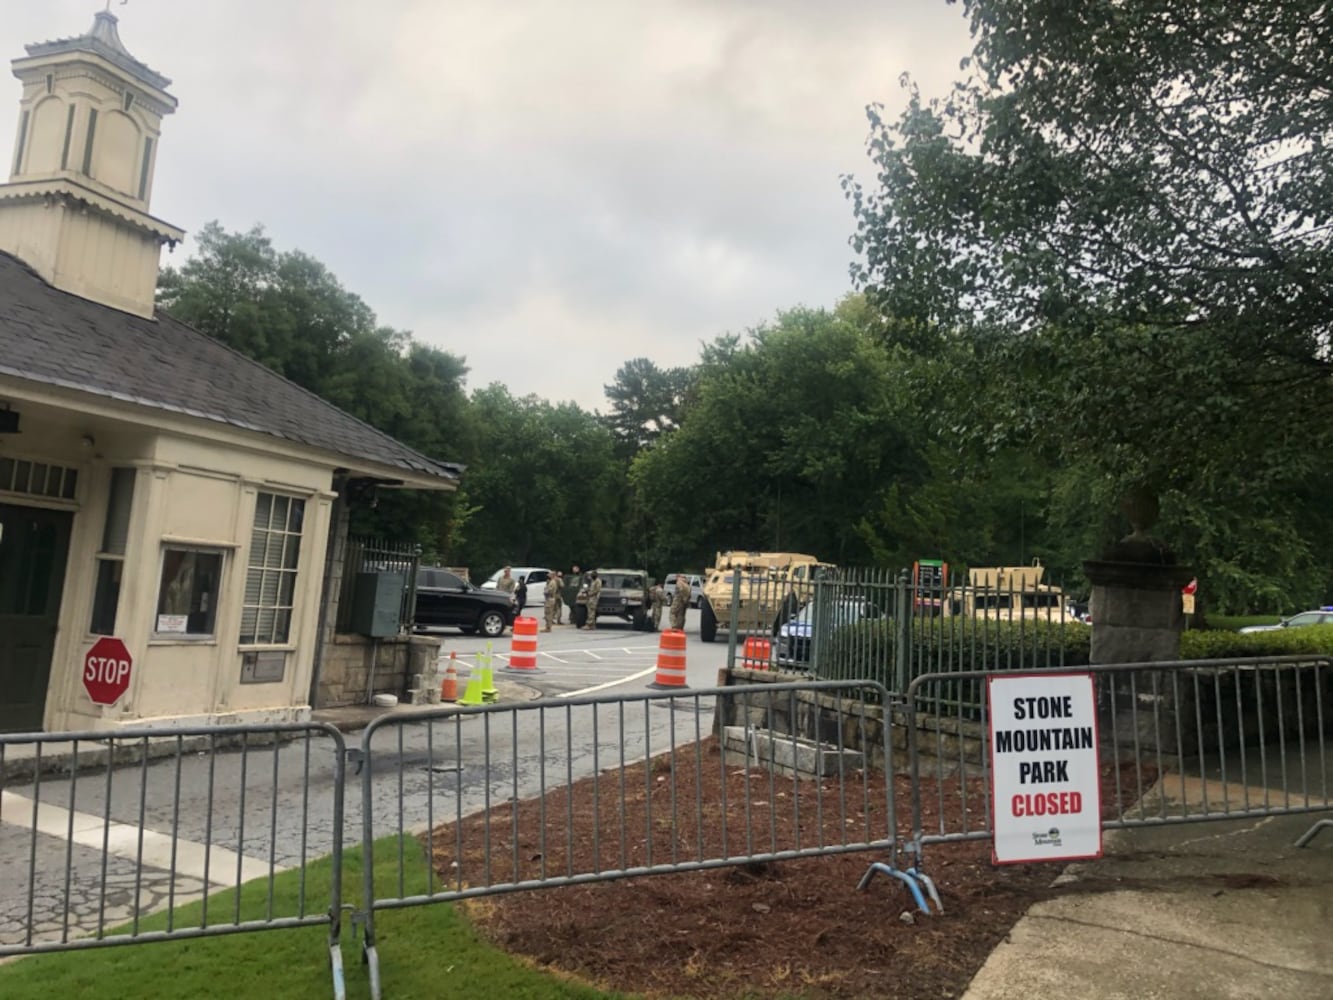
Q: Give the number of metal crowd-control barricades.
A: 3